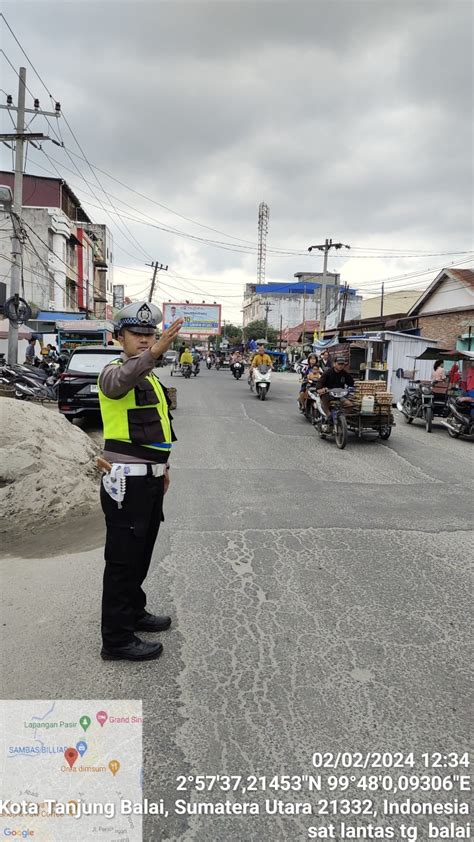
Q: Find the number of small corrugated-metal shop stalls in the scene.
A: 1